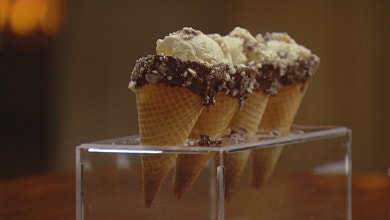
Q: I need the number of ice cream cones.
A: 4